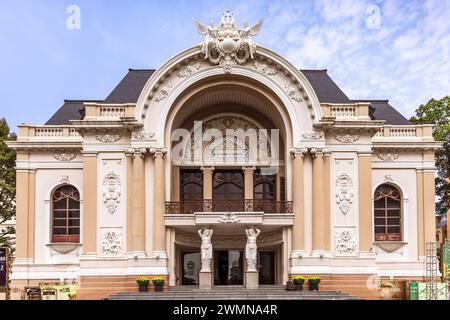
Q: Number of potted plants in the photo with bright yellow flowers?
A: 4